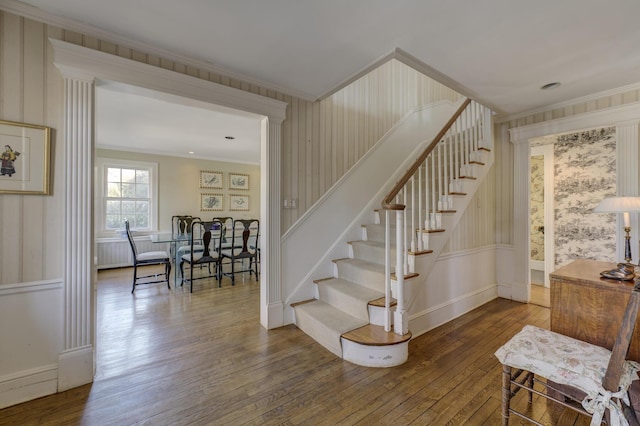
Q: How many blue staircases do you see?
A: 0